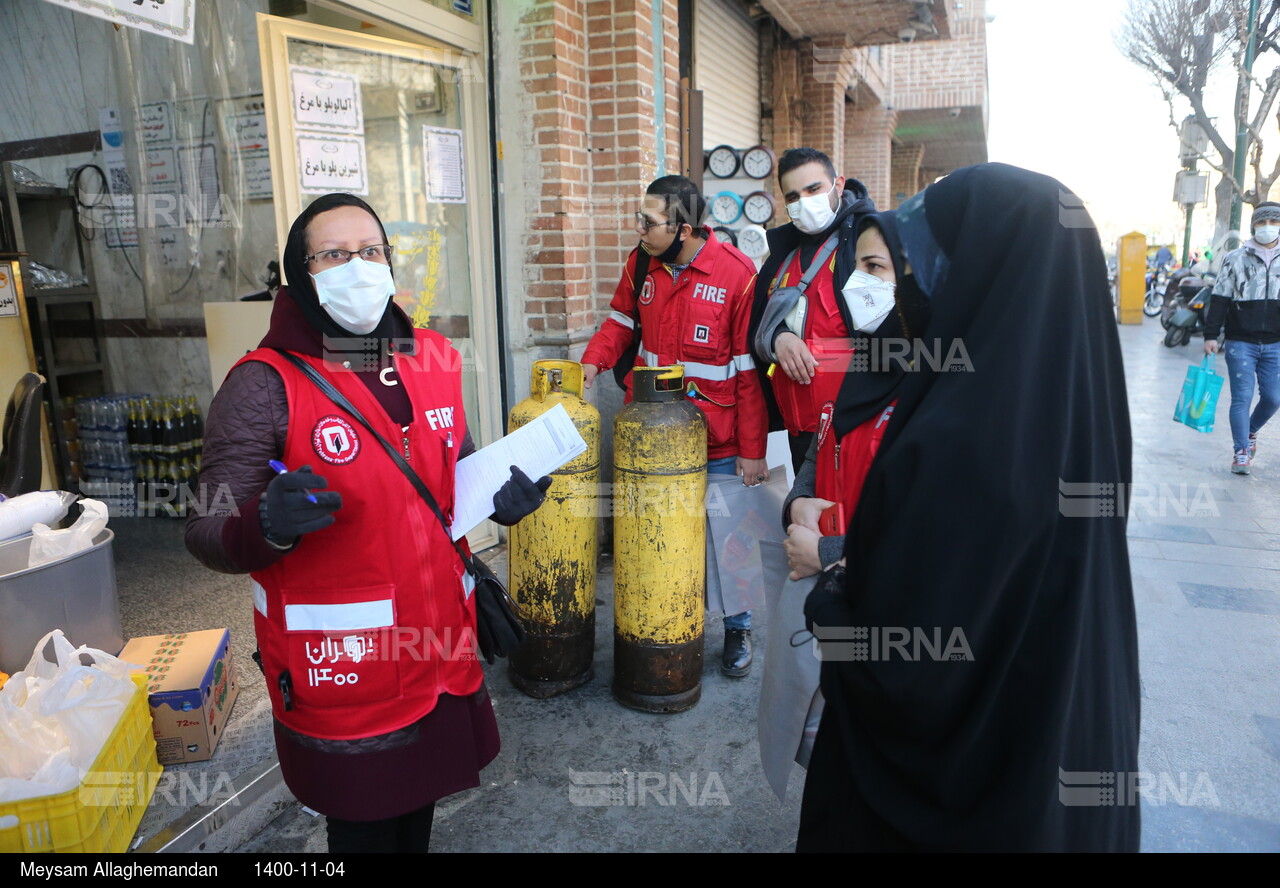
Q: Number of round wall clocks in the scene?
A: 6